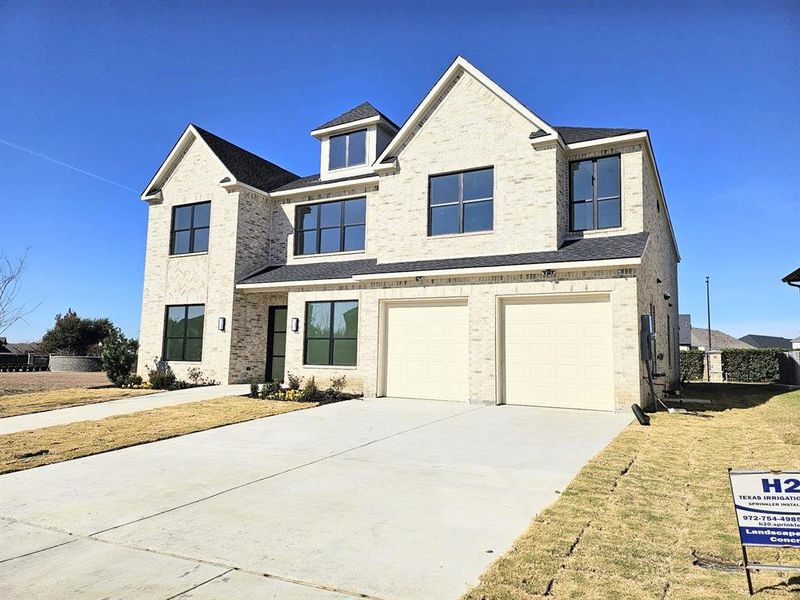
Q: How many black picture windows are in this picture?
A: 7